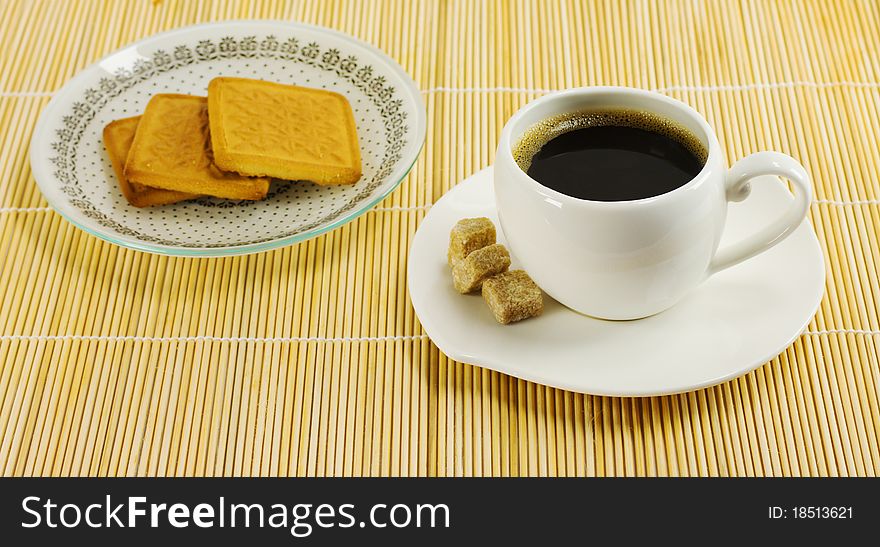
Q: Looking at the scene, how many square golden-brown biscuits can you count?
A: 3